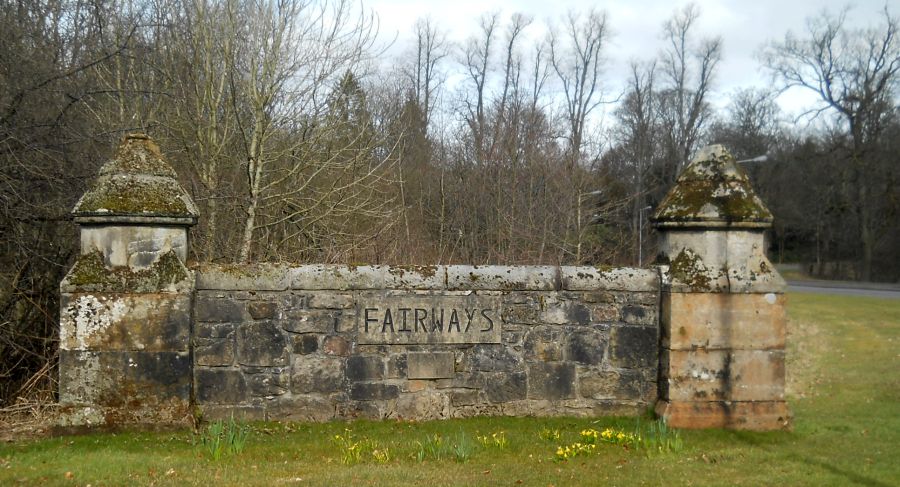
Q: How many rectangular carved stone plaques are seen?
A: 2